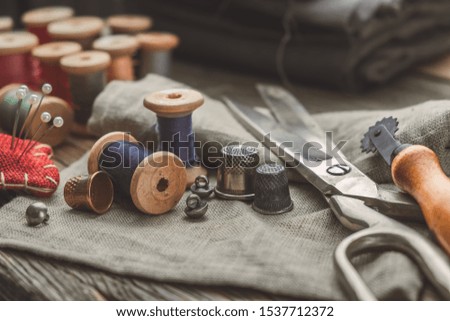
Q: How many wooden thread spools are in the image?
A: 12